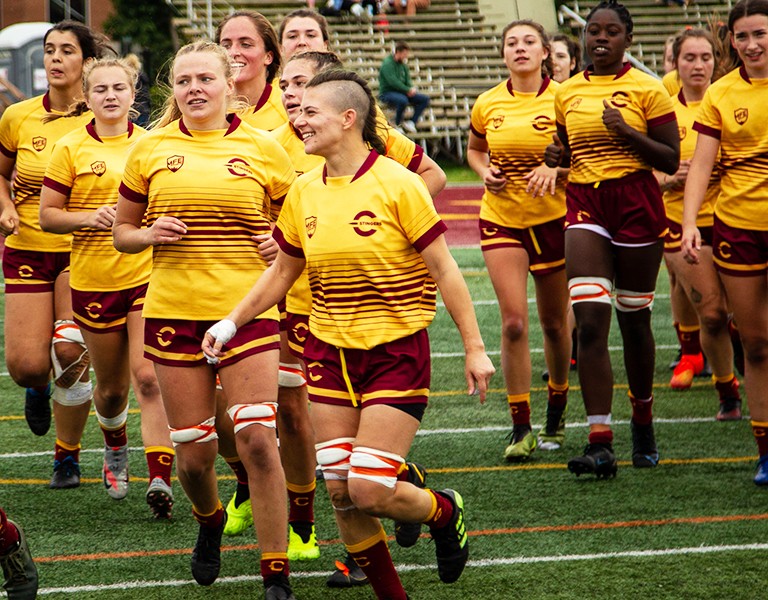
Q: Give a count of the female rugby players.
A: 13